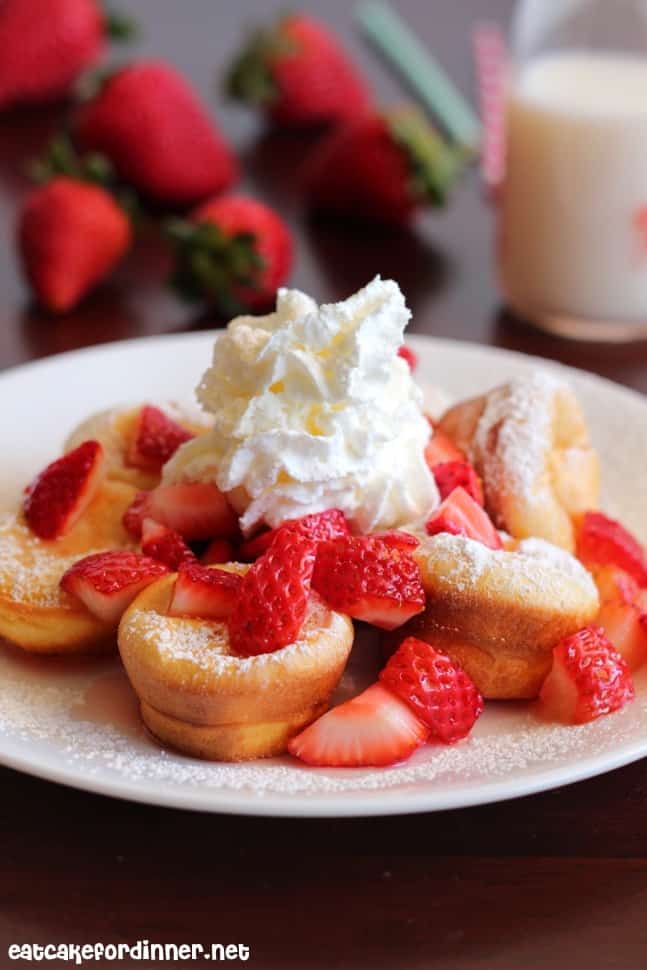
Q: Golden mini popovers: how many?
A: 5